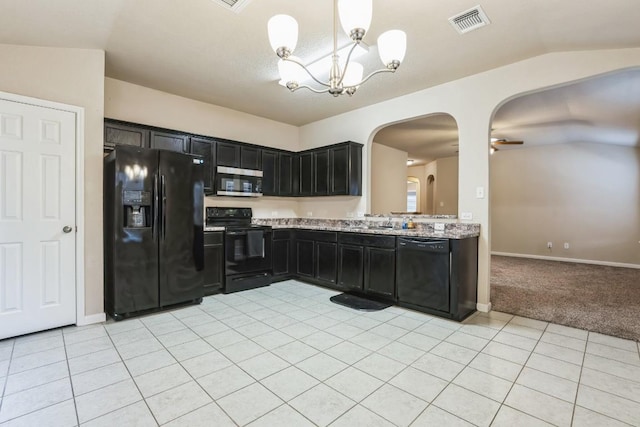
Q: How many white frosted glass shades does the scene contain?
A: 5